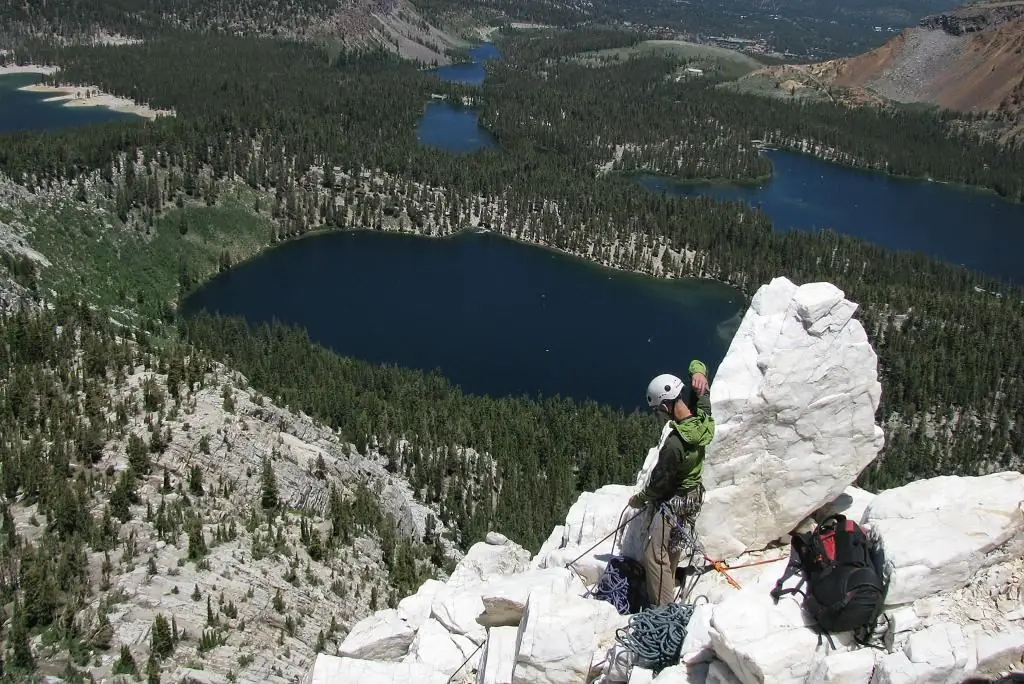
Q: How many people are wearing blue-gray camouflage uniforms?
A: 0